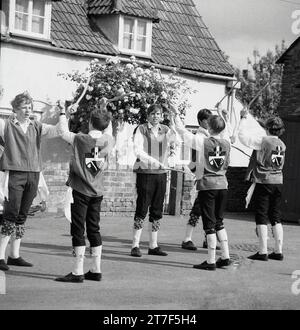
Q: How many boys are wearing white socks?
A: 6